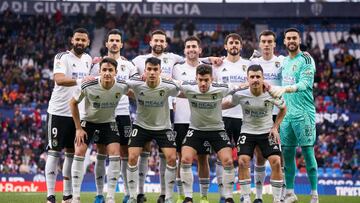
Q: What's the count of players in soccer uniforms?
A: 11